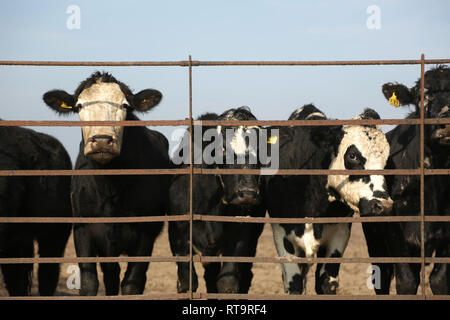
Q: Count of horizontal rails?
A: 6